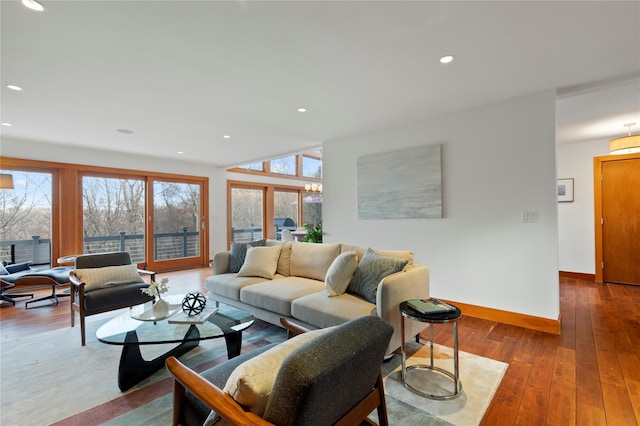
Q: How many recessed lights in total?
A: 7